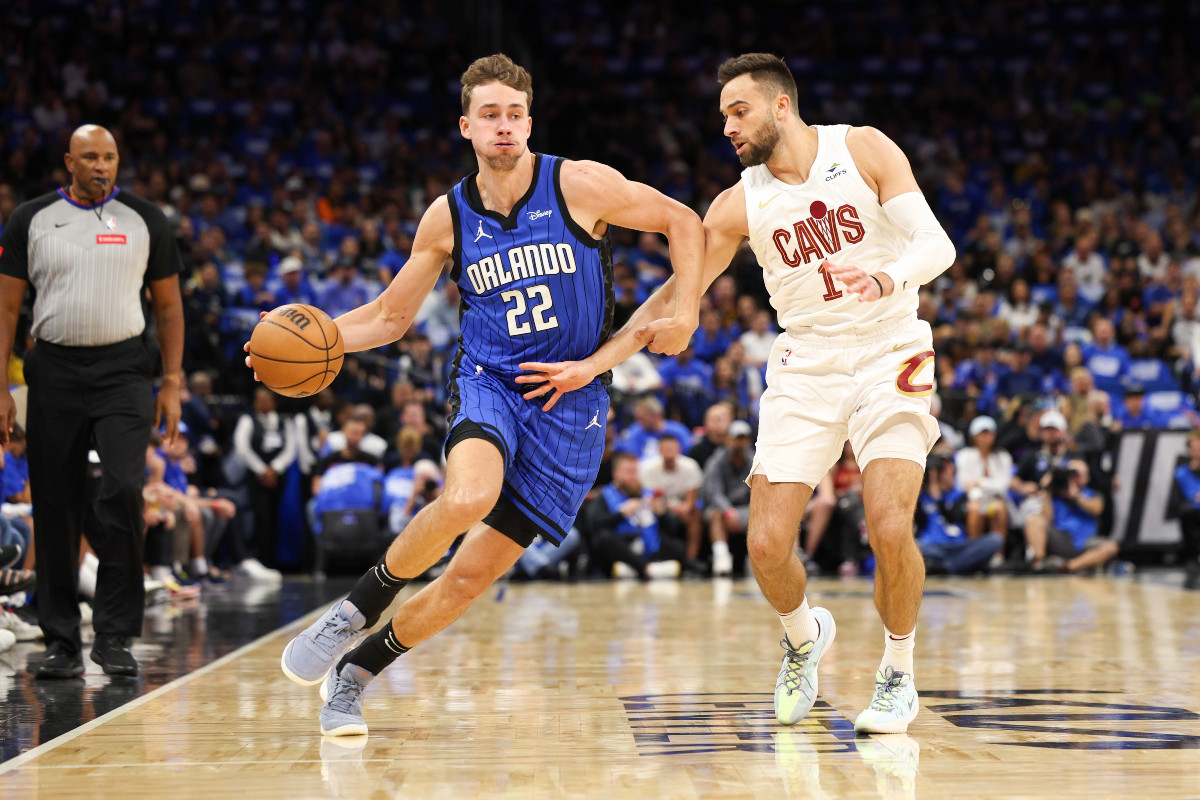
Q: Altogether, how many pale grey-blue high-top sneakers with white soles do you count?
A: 2